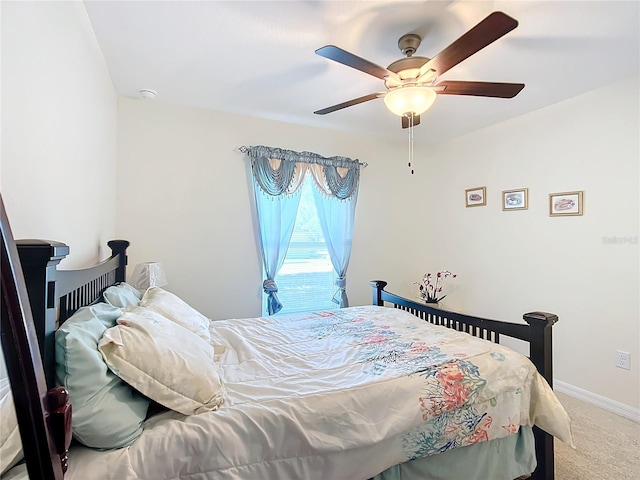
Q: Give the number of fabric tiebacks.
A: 2